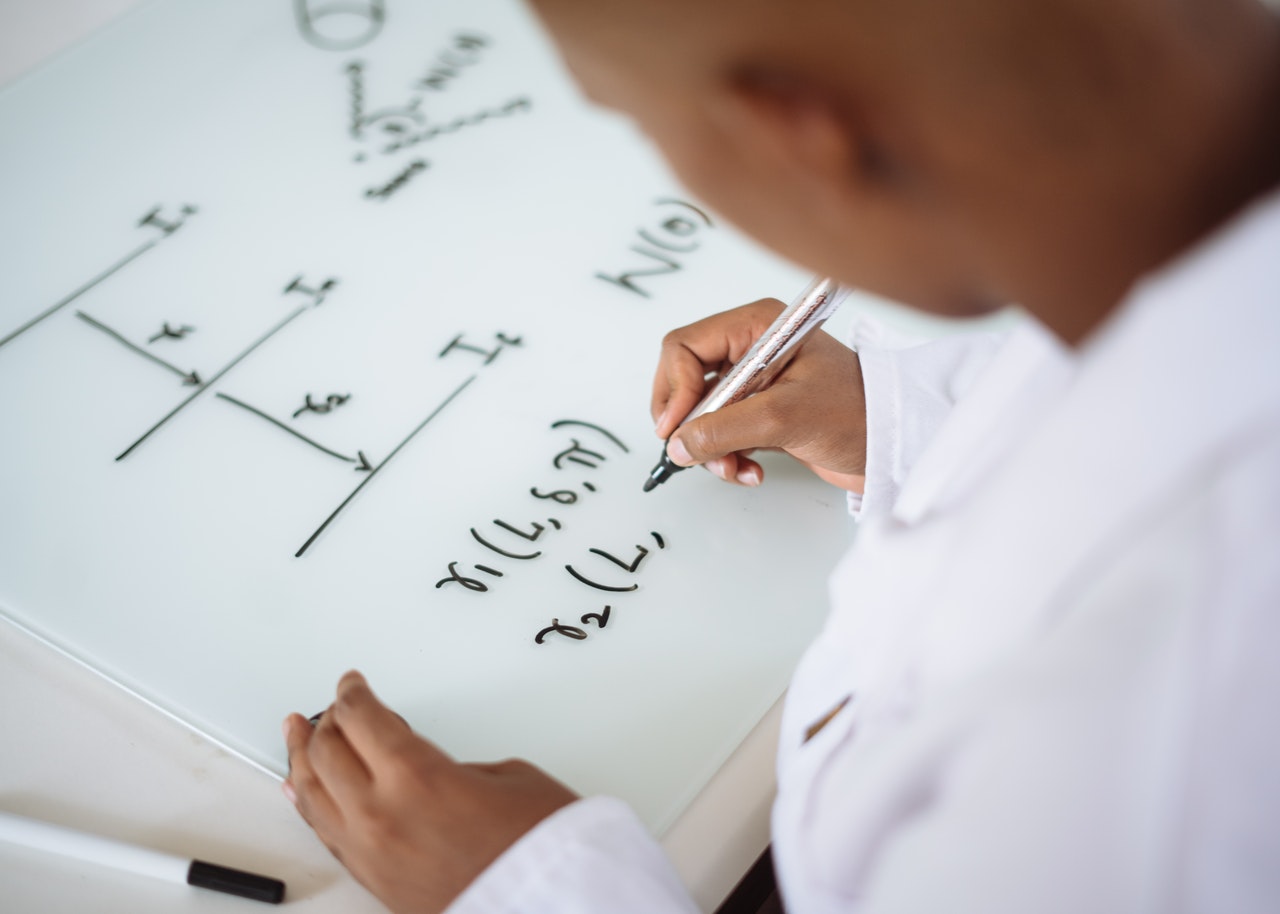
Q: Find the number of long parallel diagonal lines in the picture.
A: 3